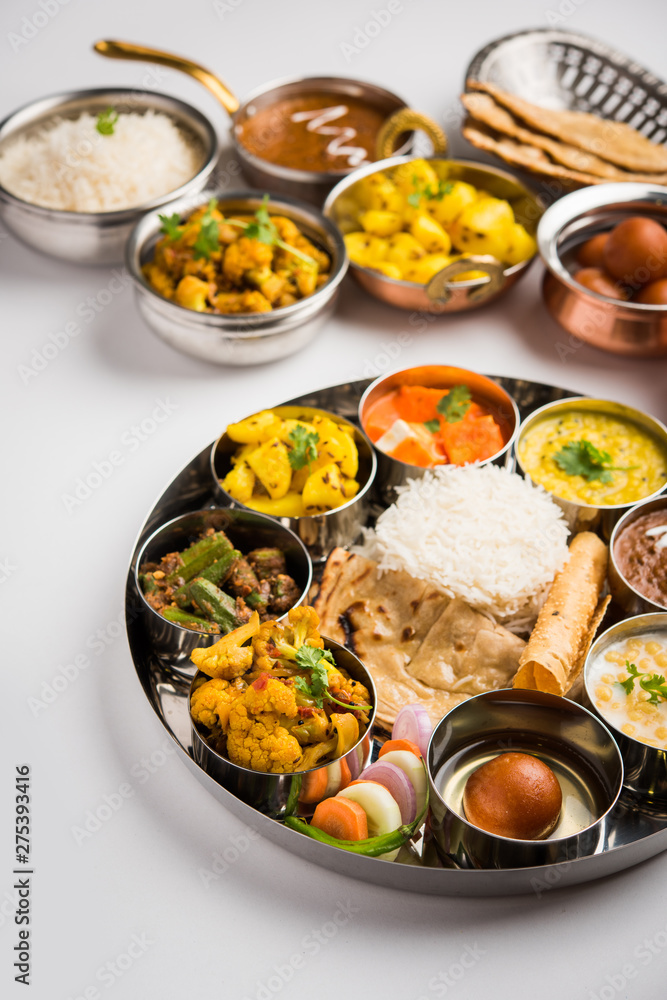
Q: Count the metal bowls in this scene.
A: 13